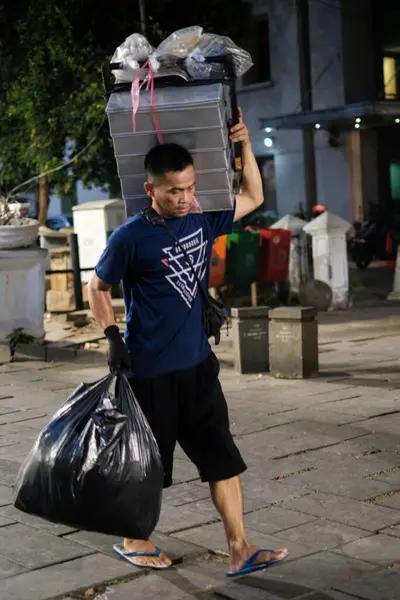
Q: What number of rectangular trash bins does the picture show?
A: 3